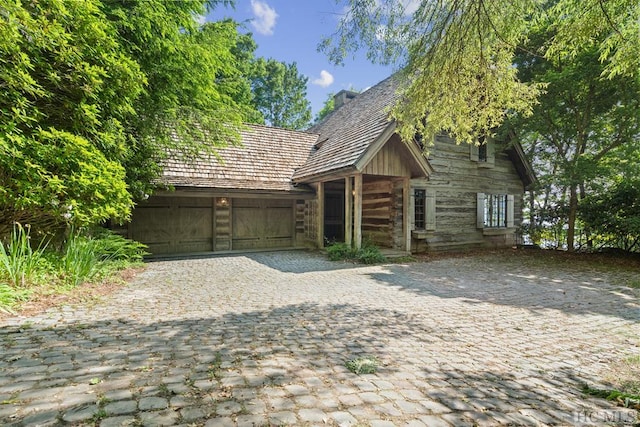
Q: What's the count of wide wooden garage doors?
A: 2